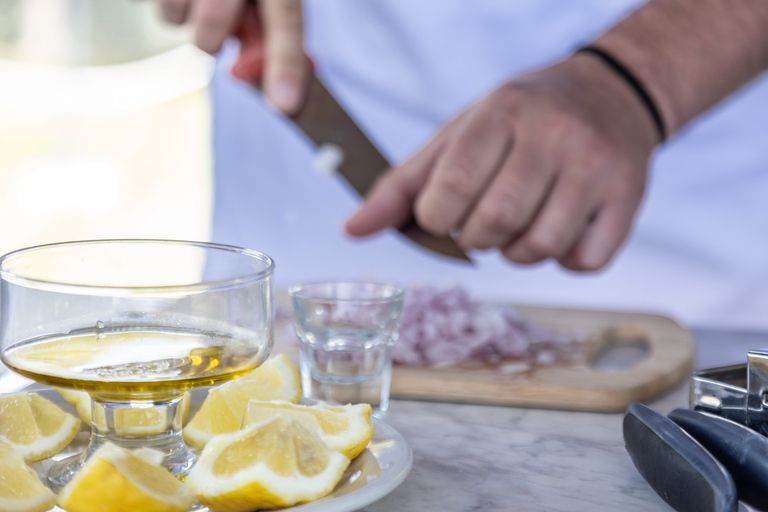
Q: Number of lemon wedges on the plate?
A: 7